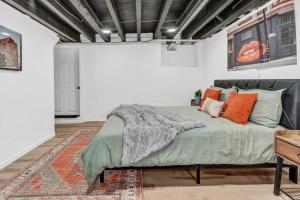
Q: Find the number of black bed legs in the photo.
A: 3